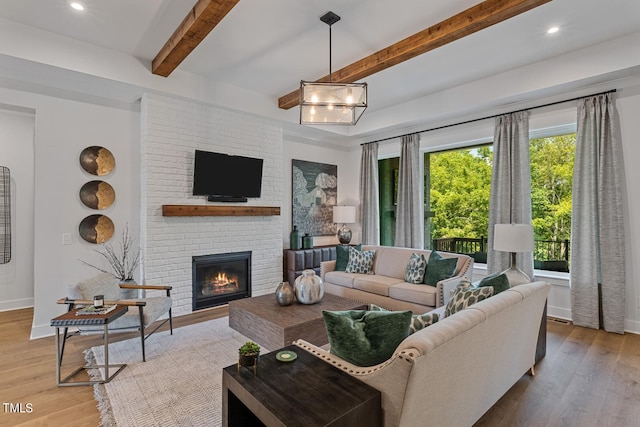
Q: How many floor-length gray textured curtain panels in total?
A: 4